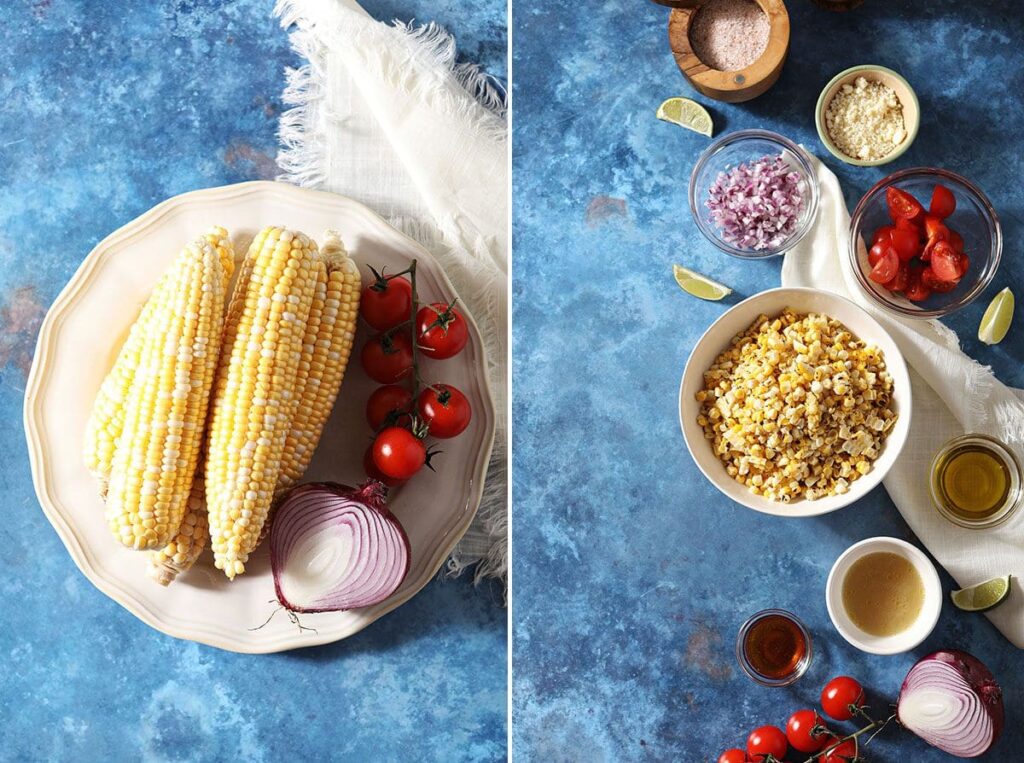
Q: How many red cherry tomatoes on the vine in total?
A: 12